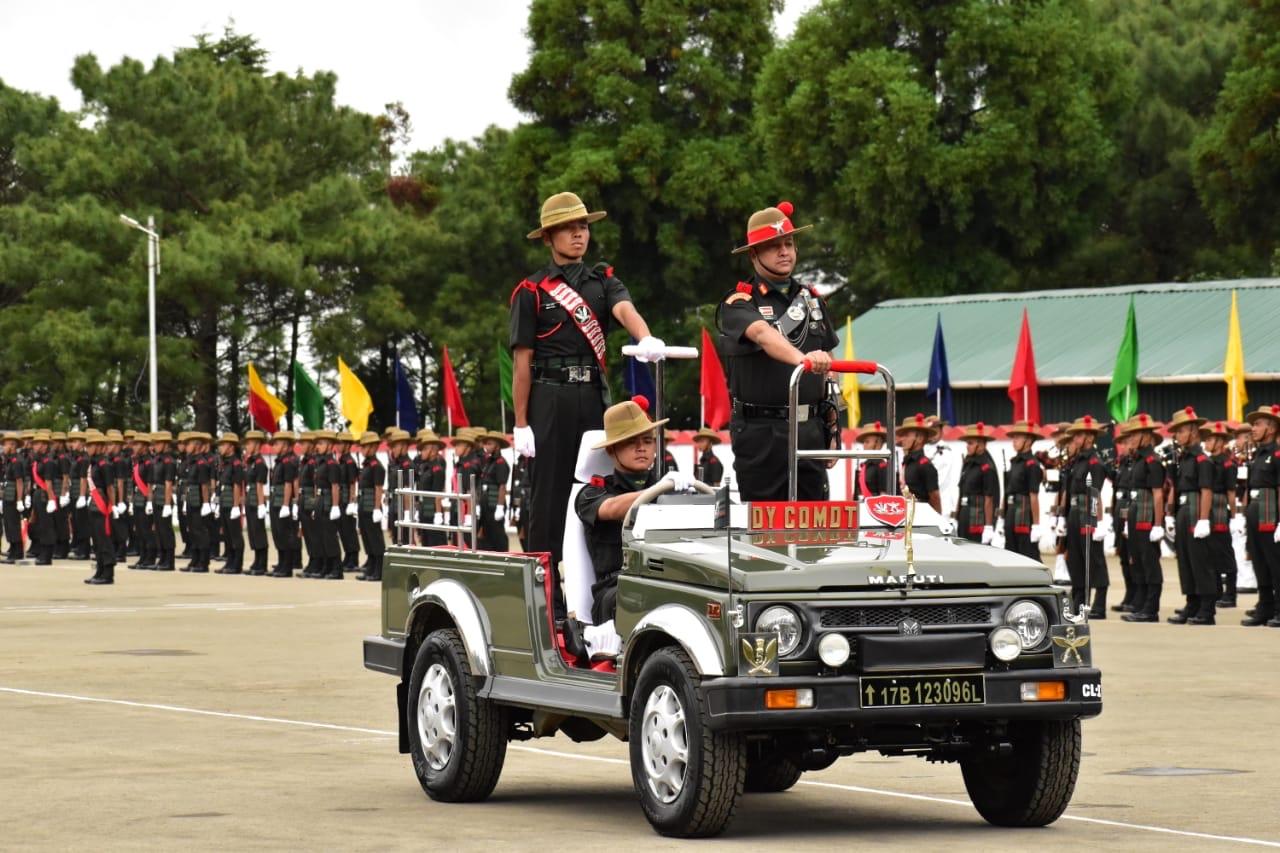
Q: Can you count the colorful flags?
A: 13